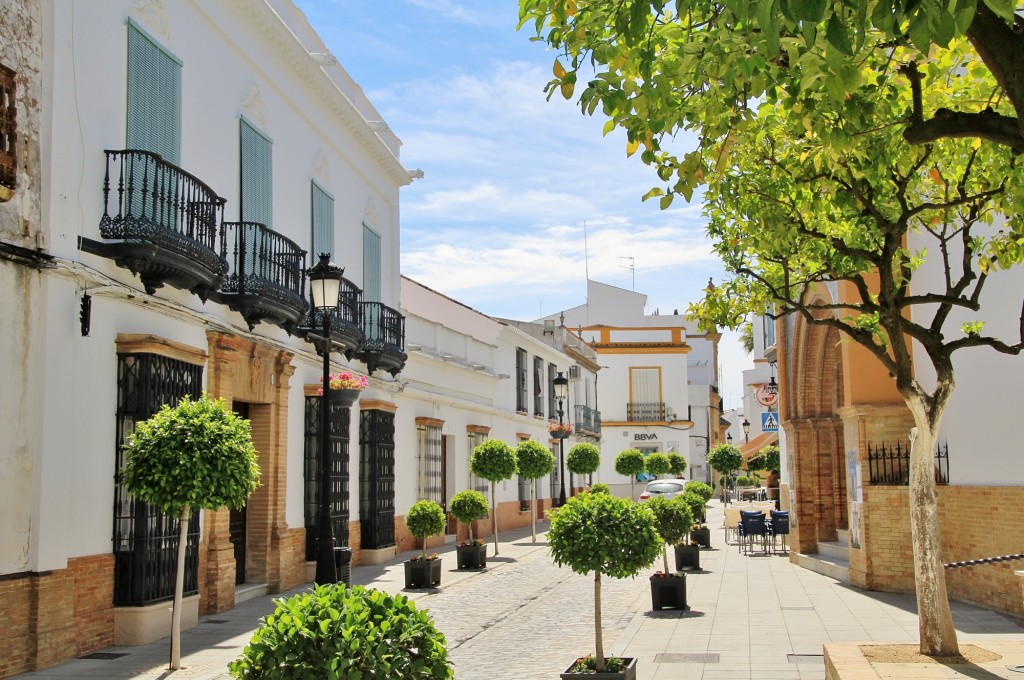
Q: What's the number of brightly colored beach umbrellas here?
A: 0